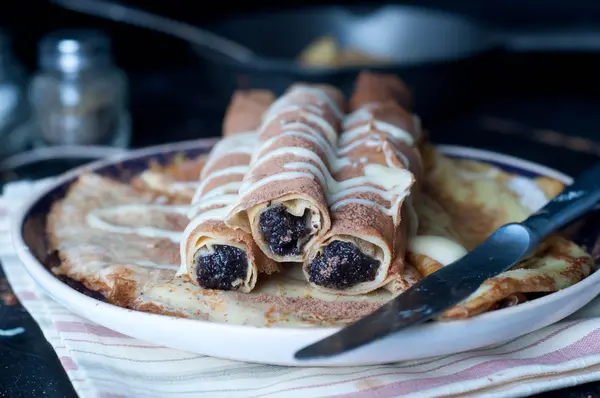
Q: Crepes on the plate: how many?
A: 3